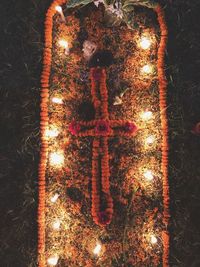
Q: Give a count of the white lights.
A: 15